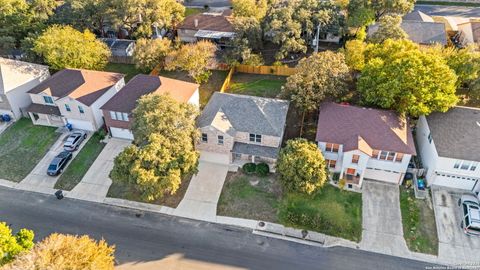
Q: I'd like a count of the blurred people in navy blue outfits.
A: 0